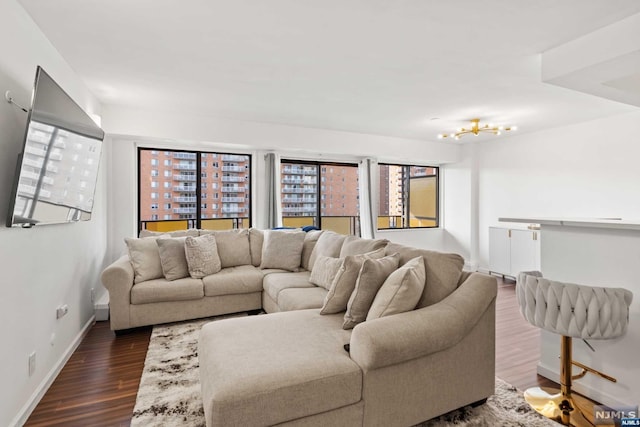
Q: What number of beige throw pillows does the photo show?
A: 8